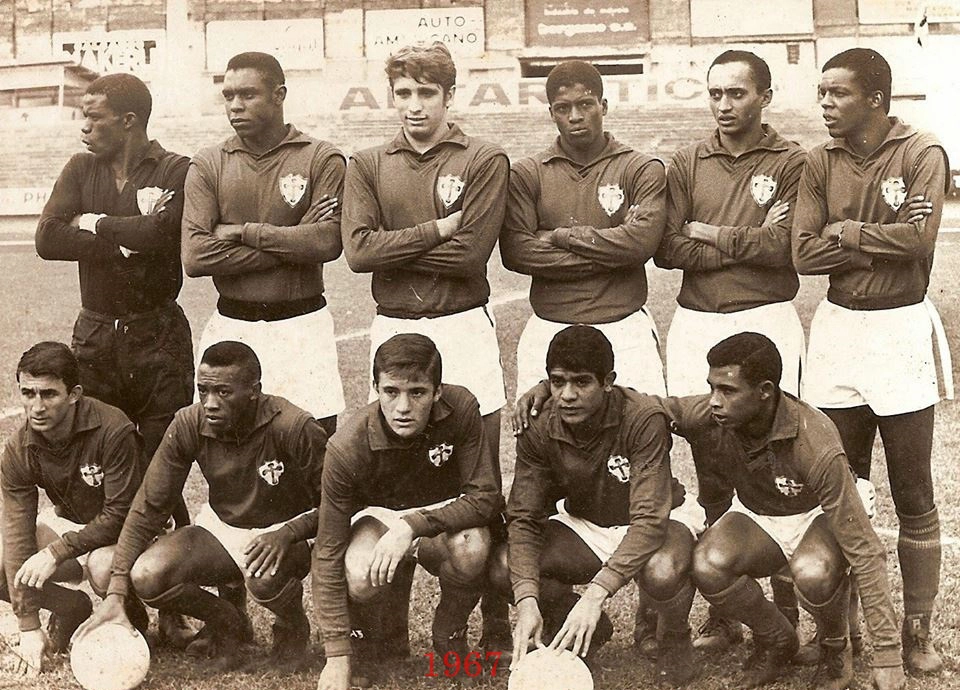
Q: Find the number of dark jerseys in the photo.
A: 11